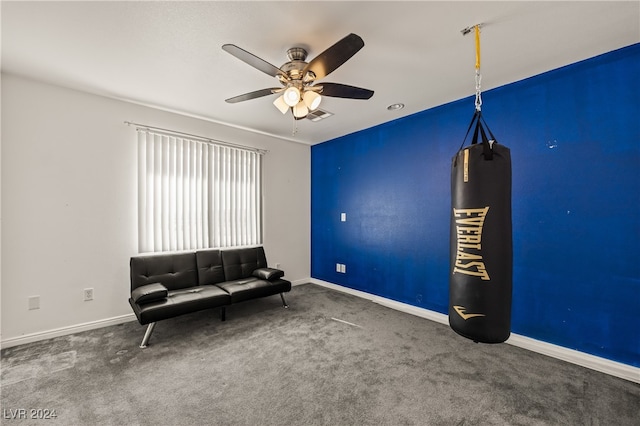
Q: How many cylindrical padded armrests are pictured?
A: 2